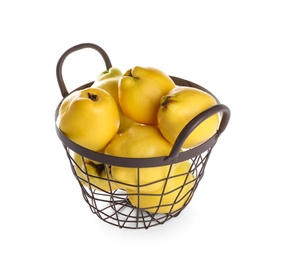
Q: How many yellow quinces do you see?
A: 7